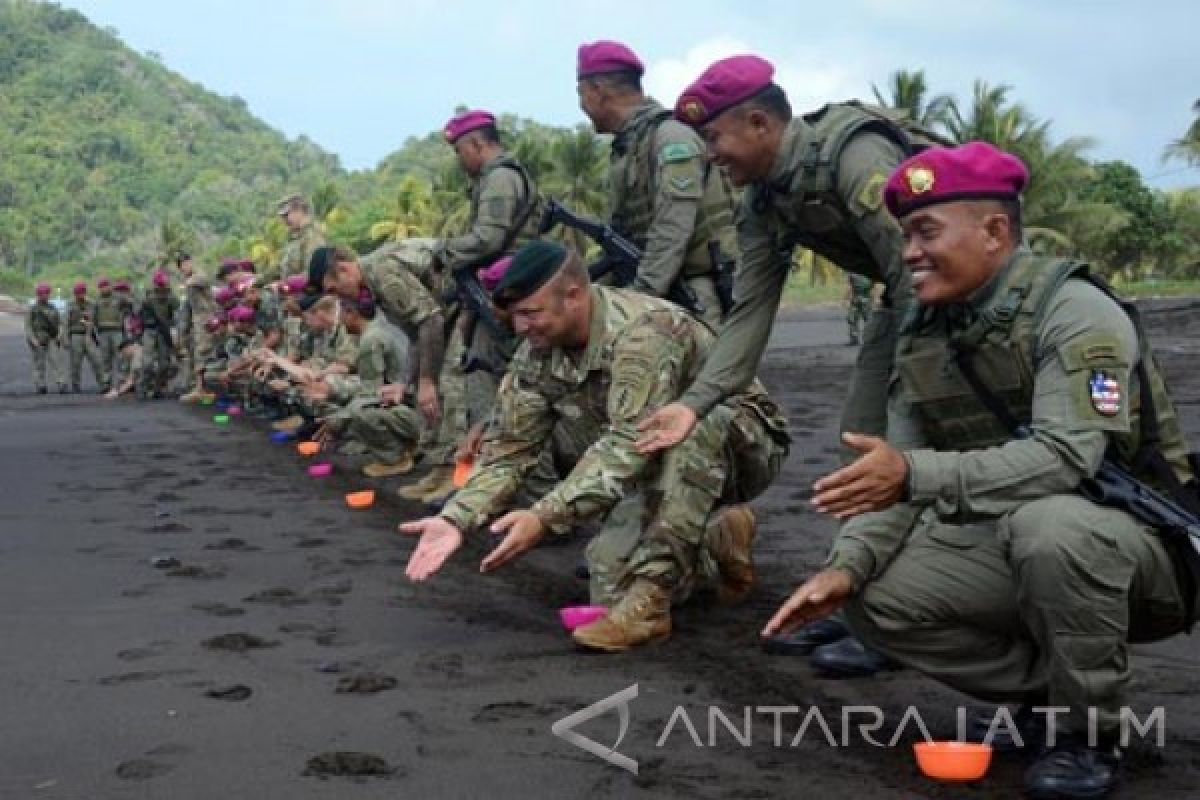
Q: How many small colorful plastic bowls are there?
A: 11